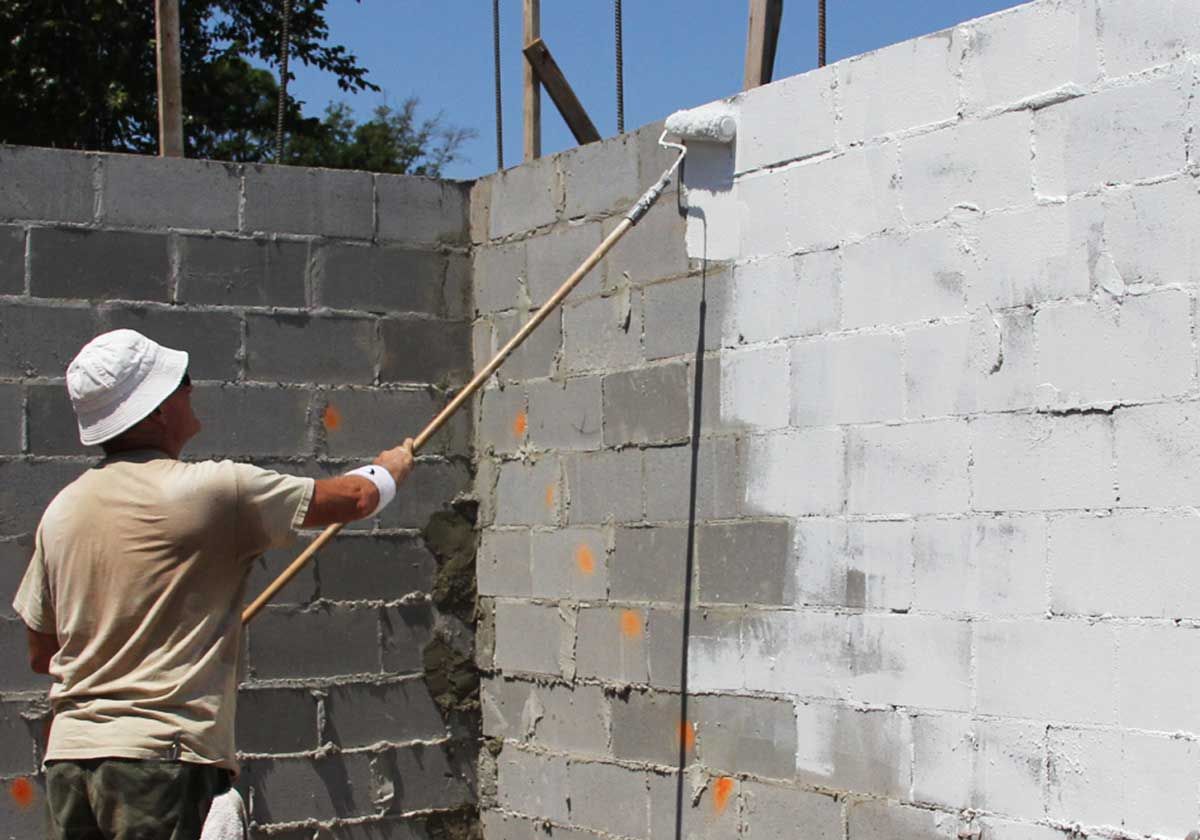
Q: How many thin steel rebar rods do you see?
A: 4